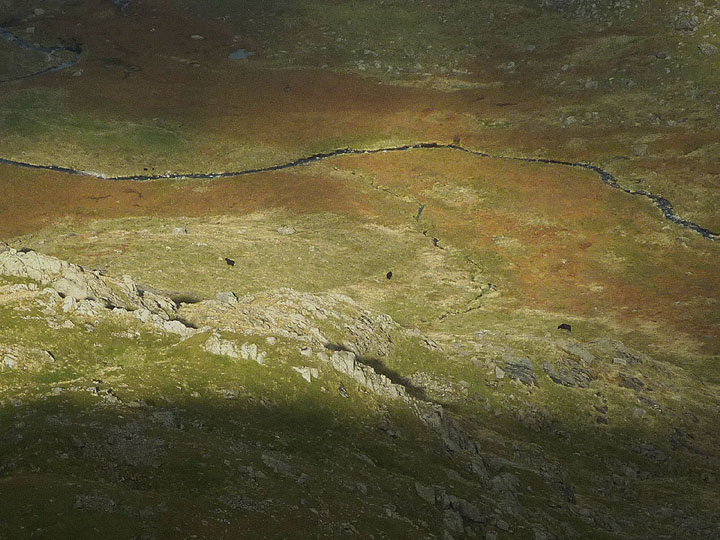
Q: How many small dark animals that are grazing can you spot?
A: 3